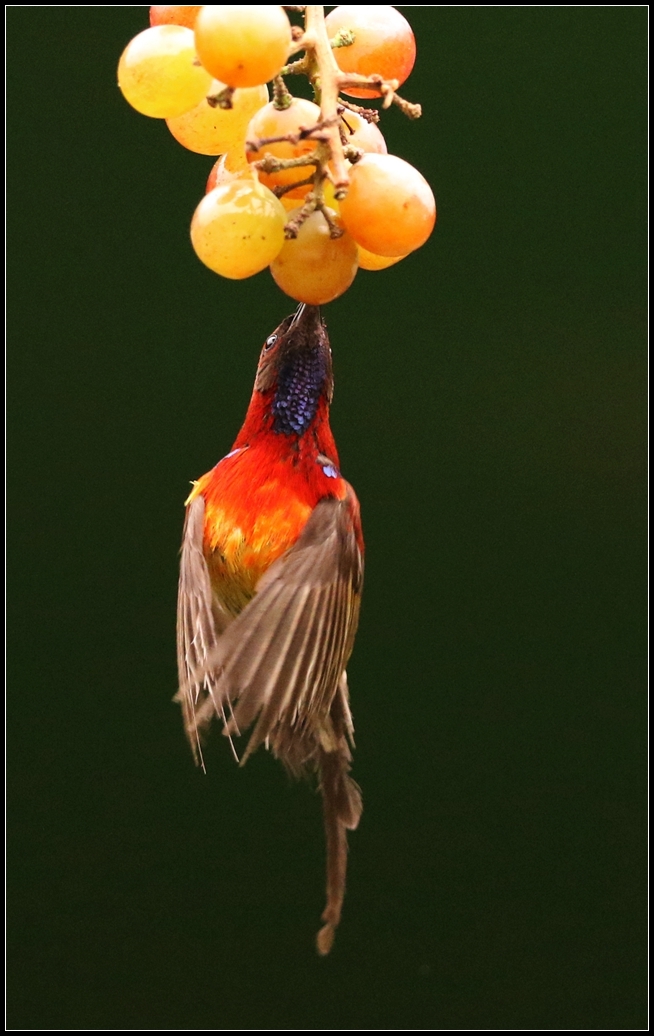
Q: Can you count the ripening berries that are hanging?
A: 12